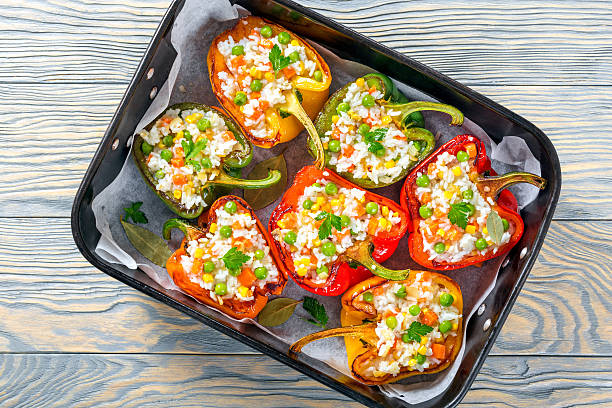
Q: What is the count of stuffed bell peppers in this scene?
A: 7